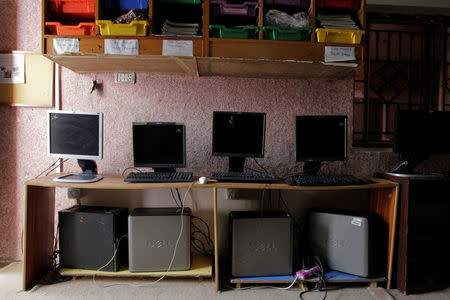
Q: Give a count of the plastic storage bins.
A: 11